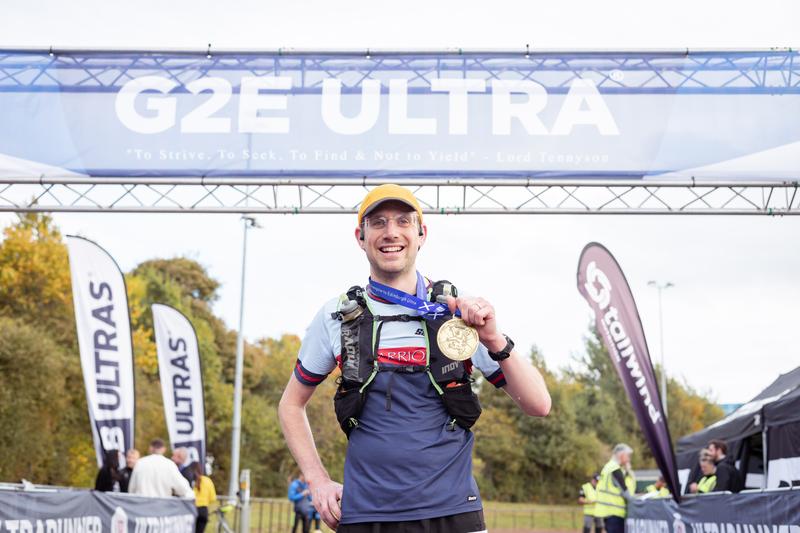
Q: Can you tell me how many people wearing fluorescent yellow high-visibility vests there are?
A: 4